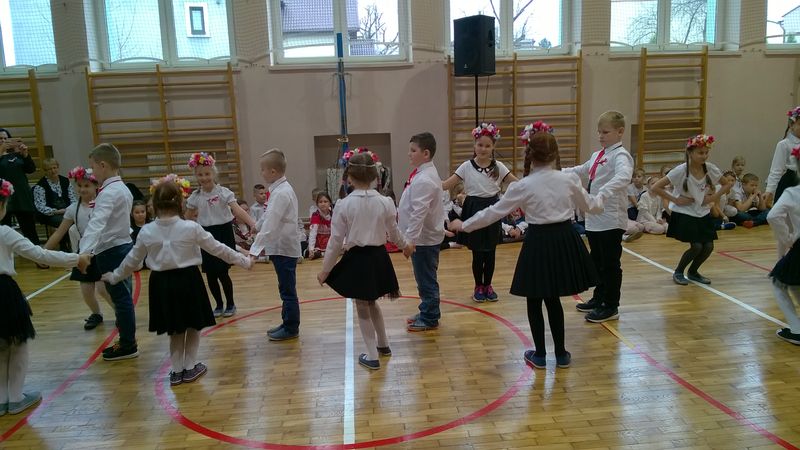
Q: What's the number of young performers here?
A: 14